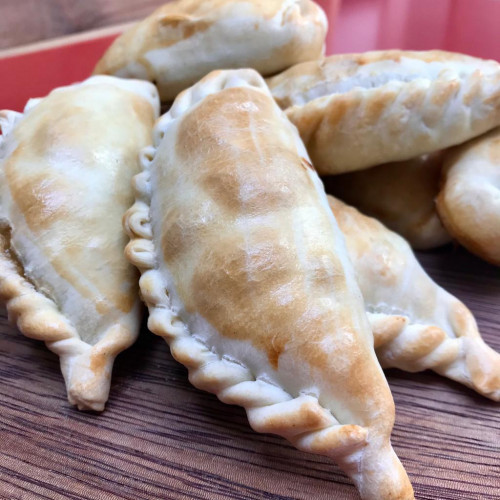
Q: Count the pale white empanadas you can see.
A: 7